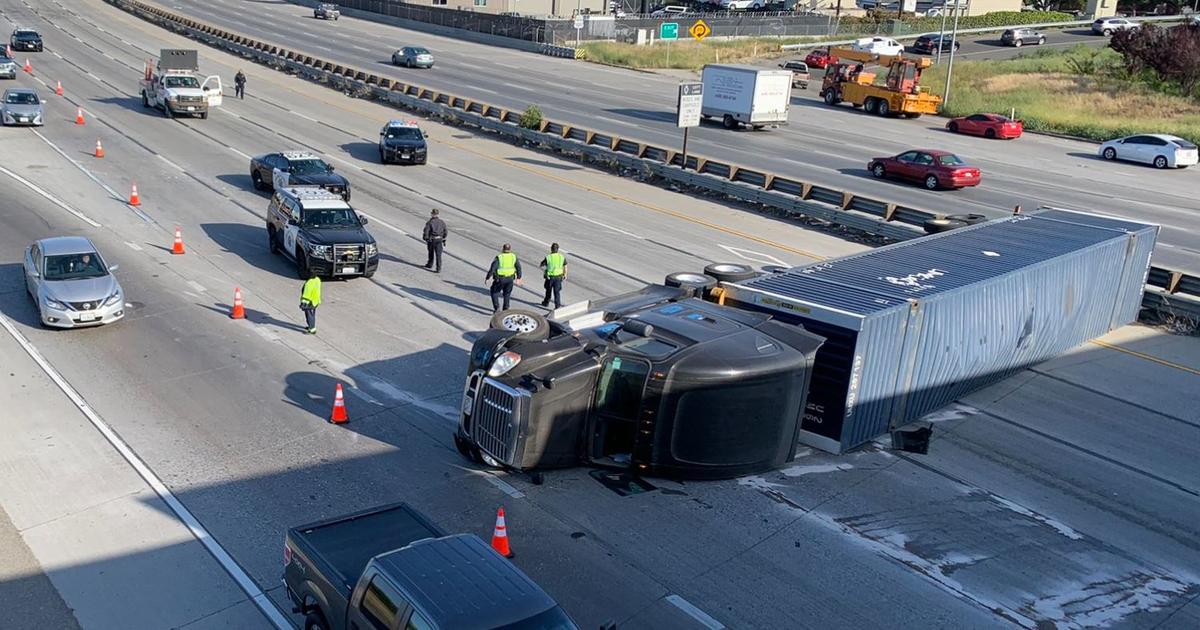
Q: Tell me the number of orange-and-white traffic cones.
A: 10